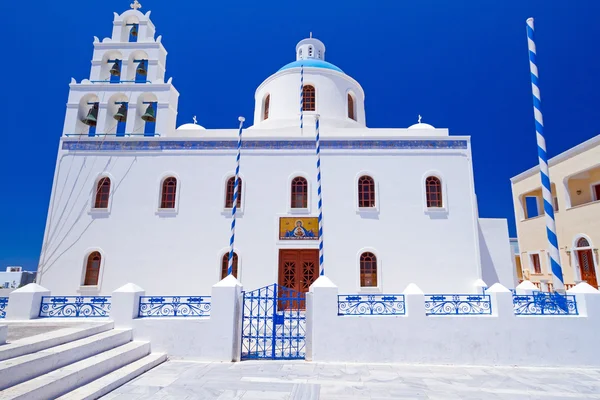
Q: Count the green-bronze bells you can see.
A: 6